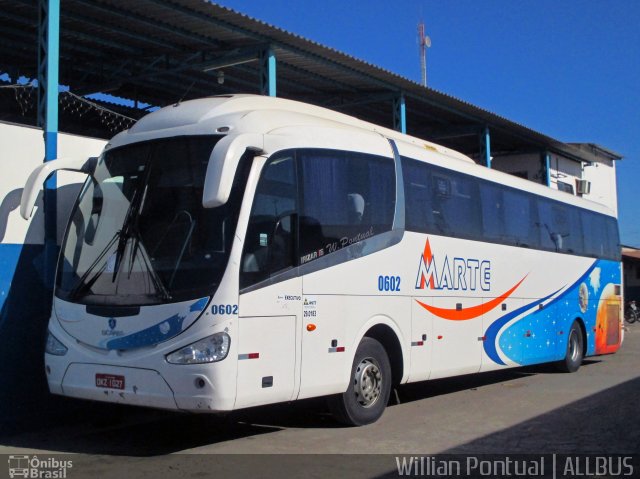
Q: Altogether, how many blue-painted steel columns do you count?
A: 5